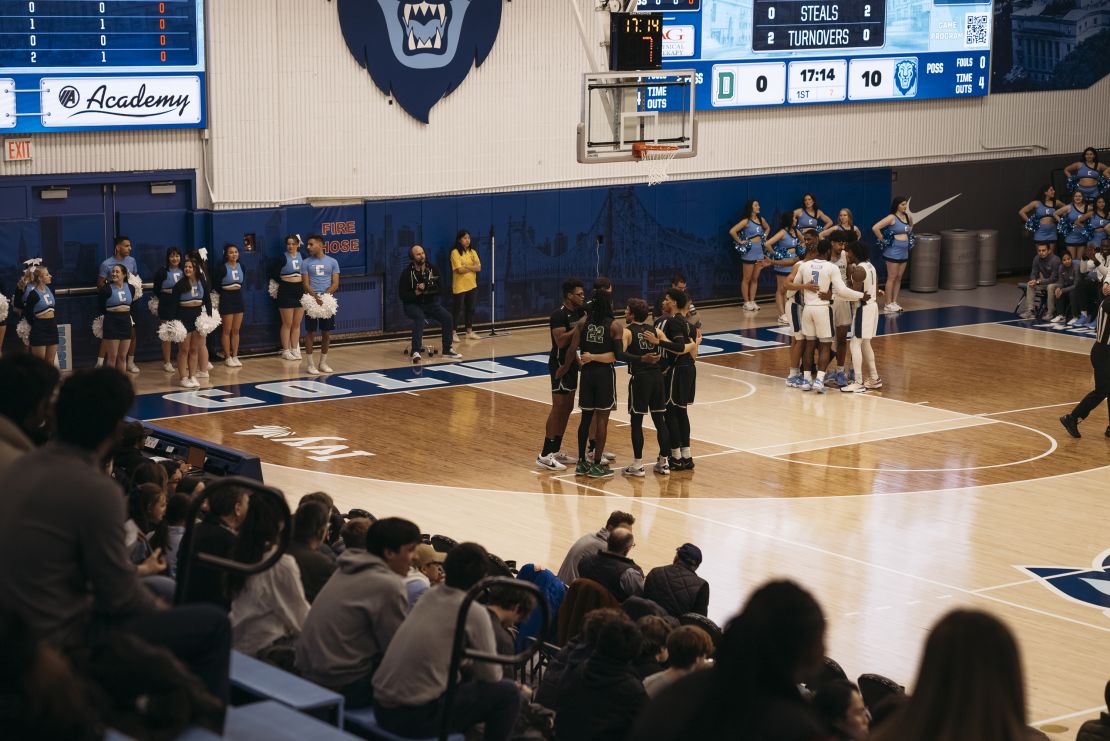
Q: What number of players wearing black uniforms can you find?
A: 5